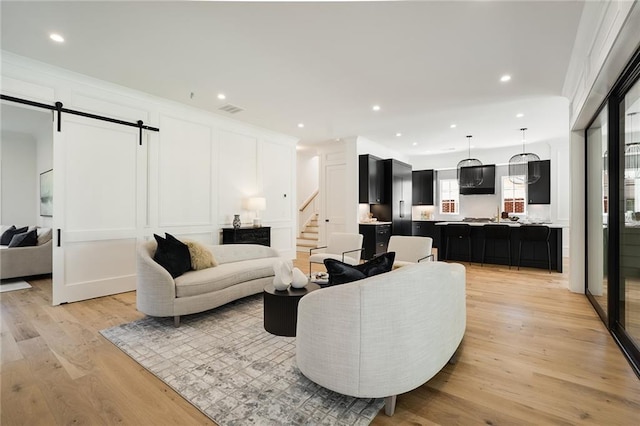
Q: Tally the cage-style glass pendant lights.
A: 2